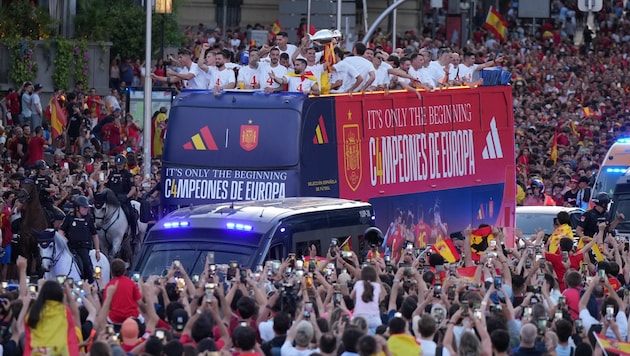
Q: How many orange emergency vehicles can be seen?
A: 1